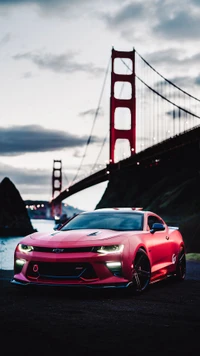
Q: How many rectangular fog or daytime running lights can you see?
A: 2